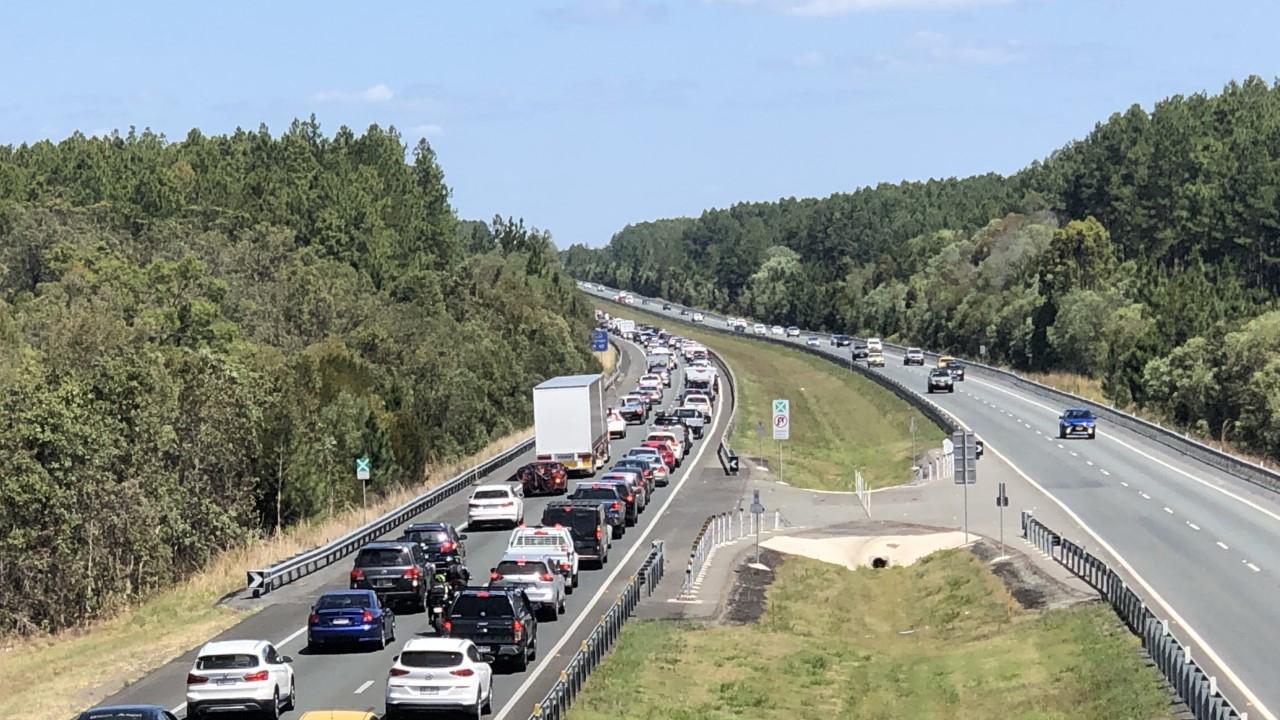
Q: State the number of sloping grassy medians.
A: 2